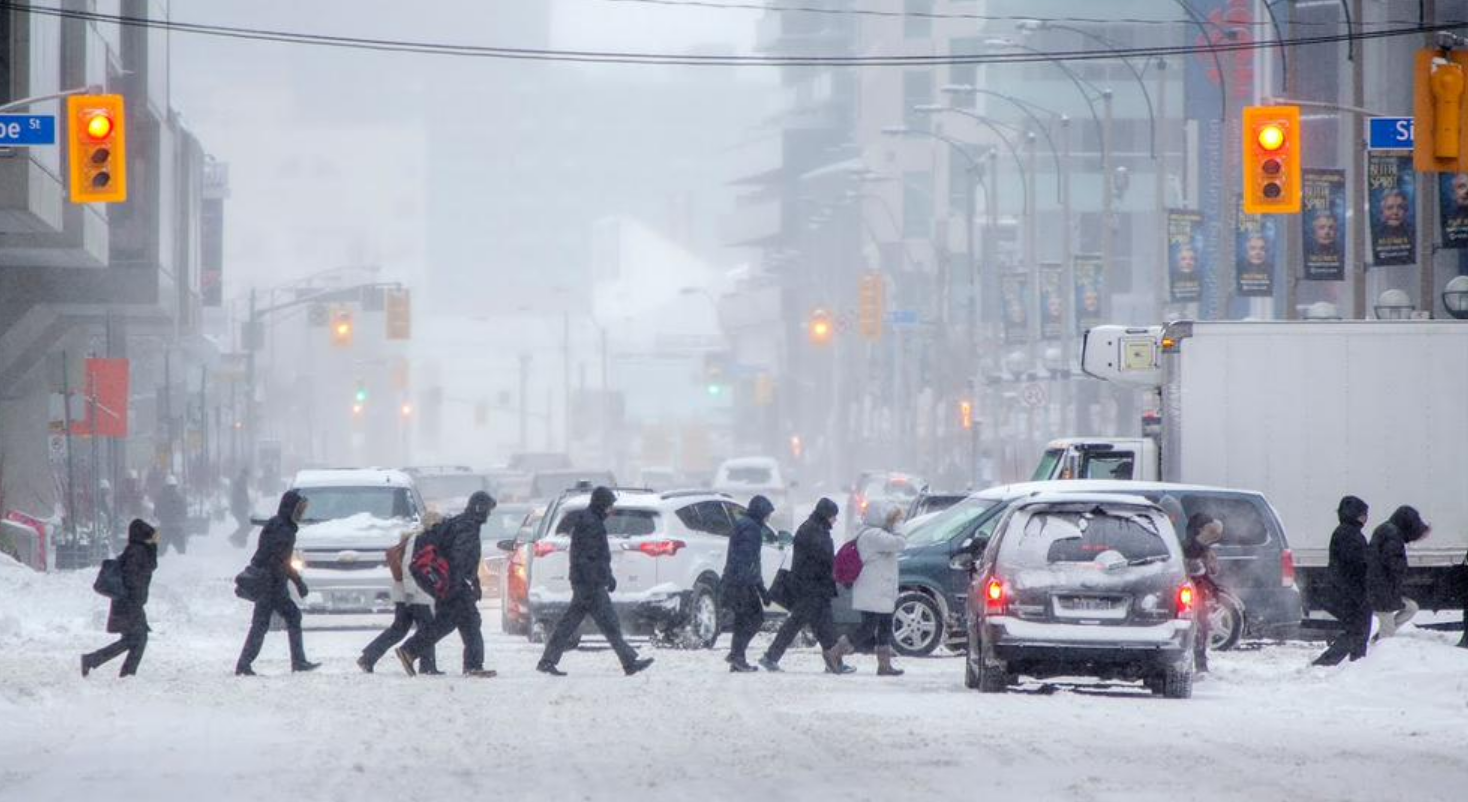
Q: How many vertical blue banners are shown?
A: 8